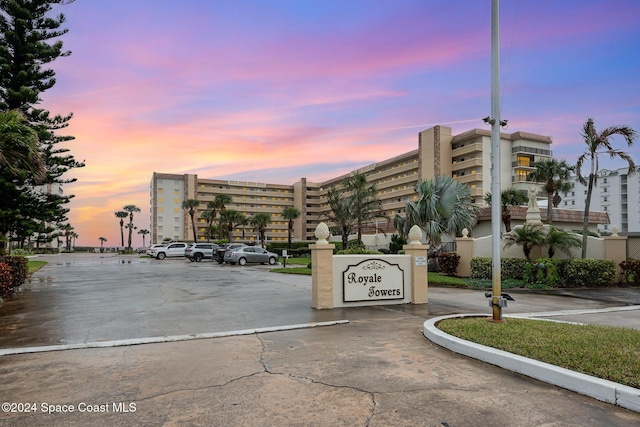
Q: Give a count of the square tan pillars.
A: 4